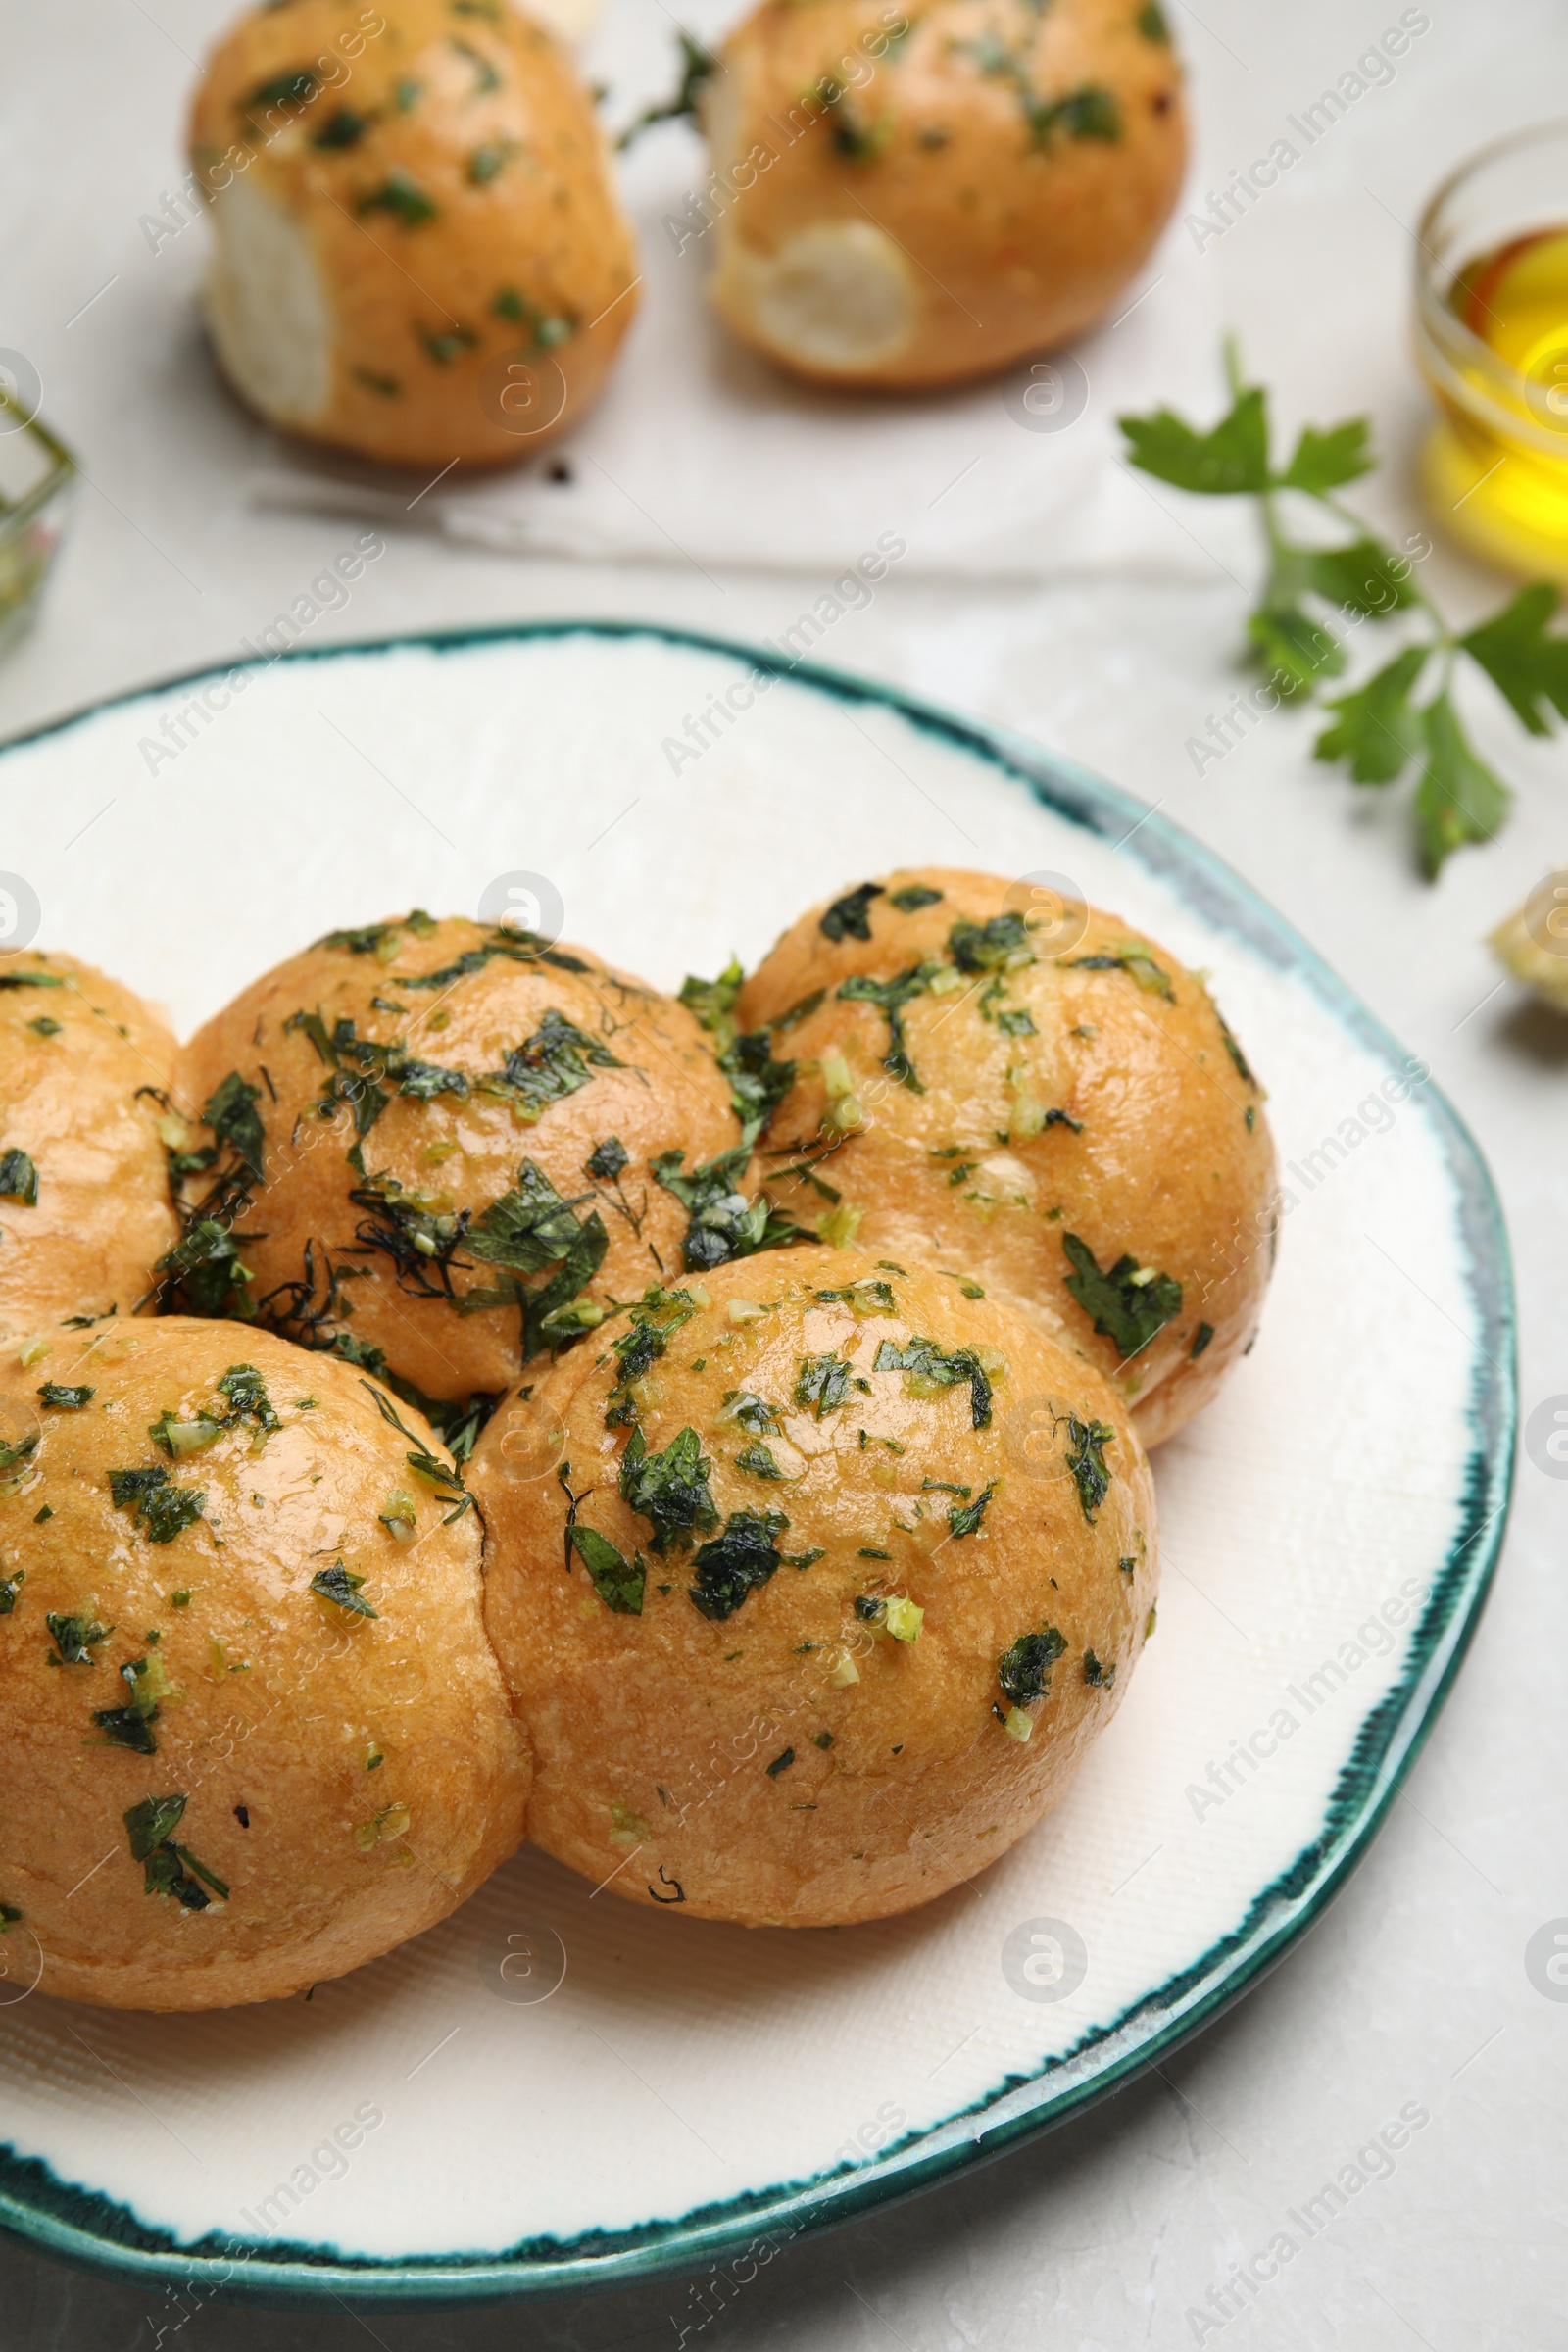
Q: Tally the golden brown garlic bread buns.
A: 7